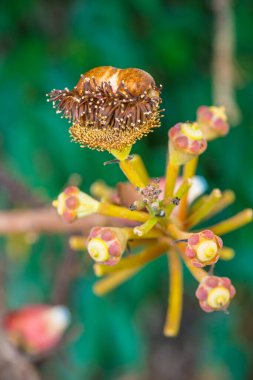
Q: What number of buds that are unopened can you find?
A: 6